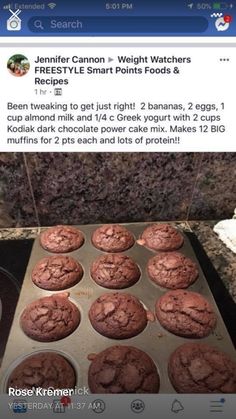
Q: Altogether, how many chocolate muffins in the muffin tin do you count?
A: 12